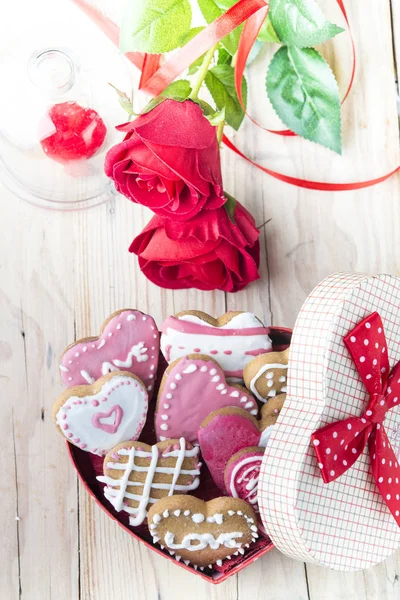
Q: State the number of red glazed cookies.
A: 2